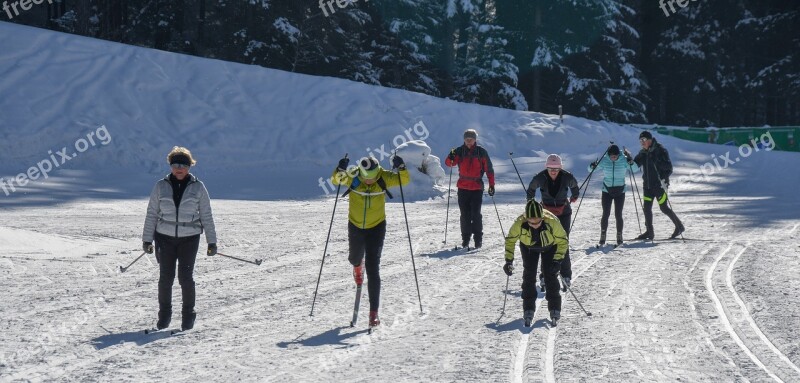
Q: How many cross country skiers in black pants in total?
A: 7